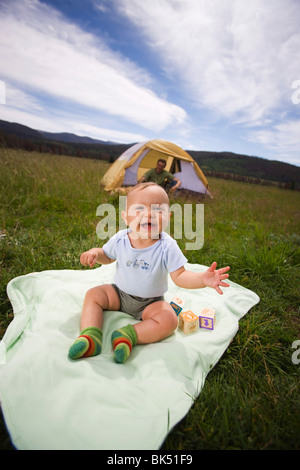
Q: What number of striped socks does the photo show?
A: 2